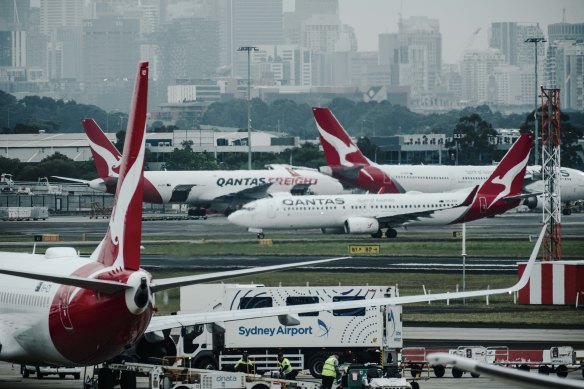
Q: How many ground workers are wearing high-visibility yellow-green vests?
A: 3